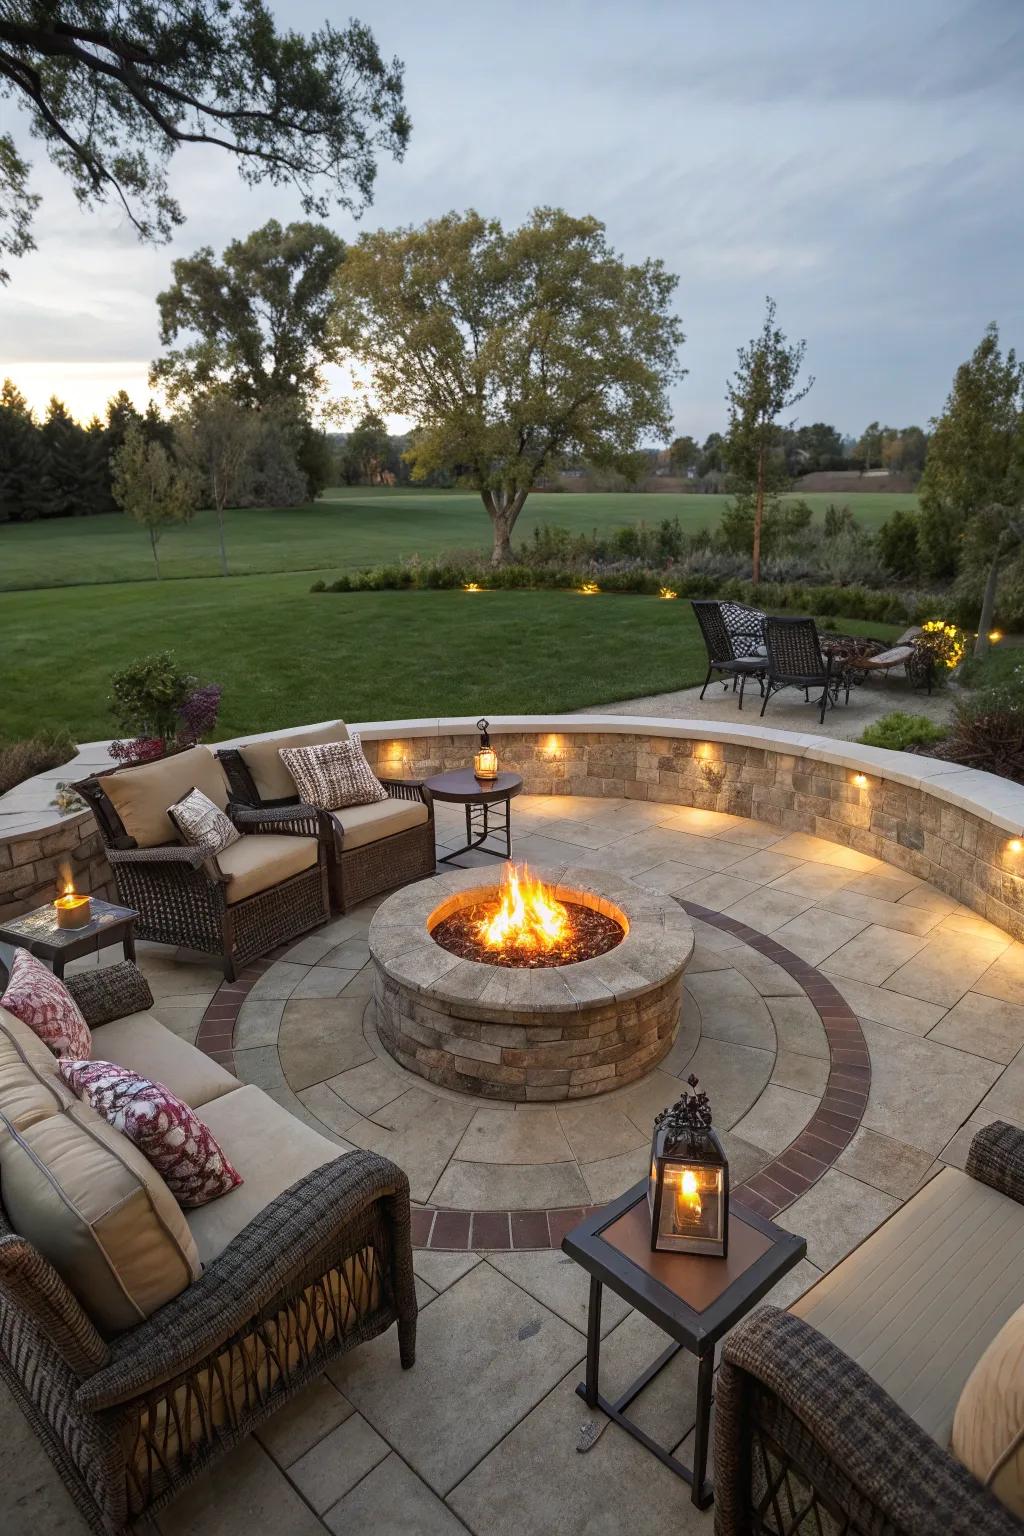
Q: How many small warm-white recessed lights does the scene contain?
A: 5